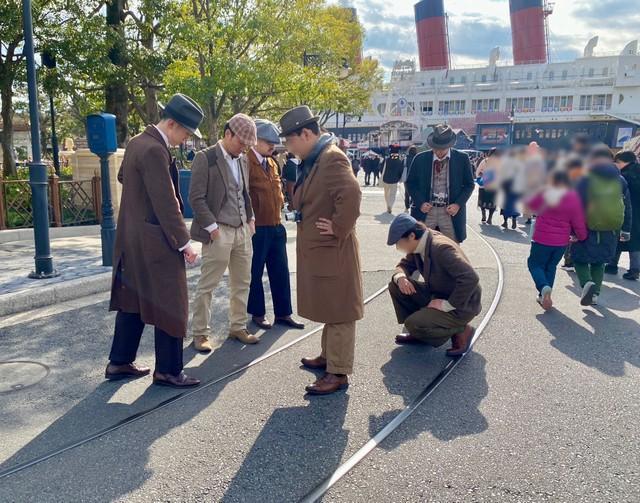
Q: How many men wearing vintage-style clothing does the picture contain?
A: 6